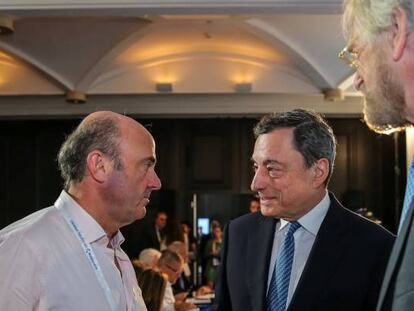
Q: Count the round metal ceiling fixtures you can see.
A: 3